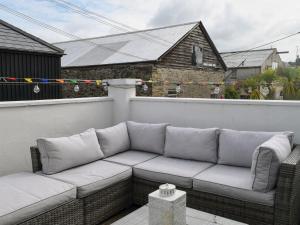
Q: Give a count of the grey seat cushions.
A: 5